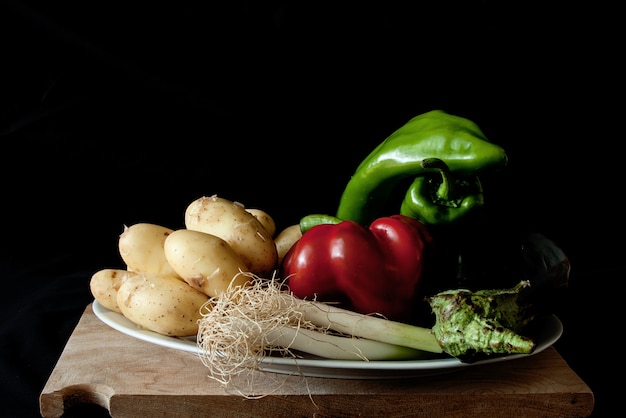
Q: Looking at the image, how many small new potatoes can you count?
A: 7